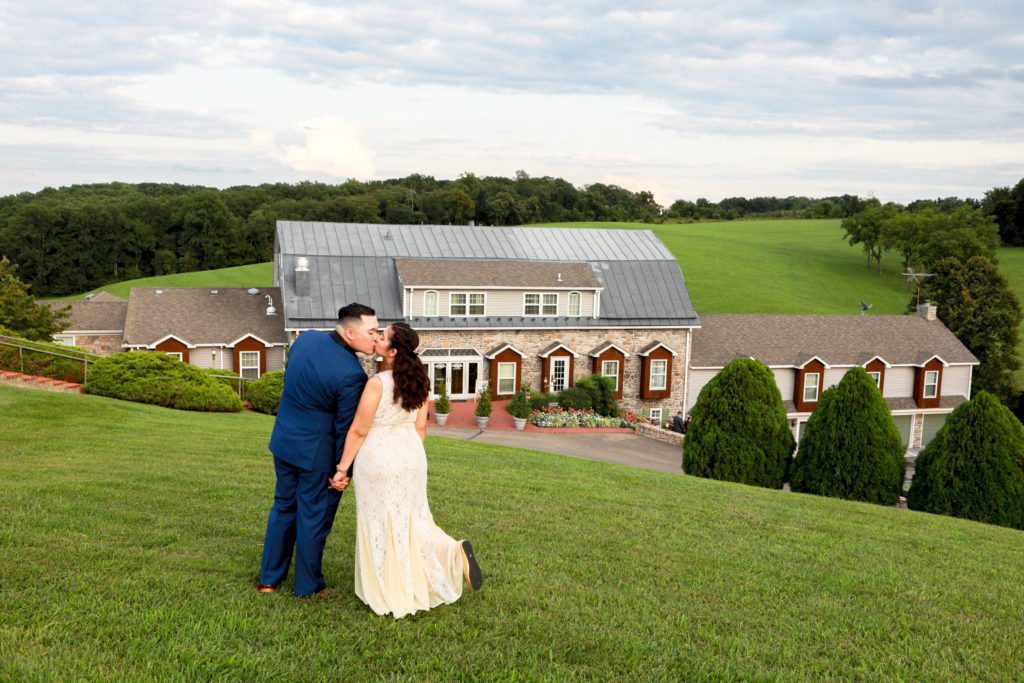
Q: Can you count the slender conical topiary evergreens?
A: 3